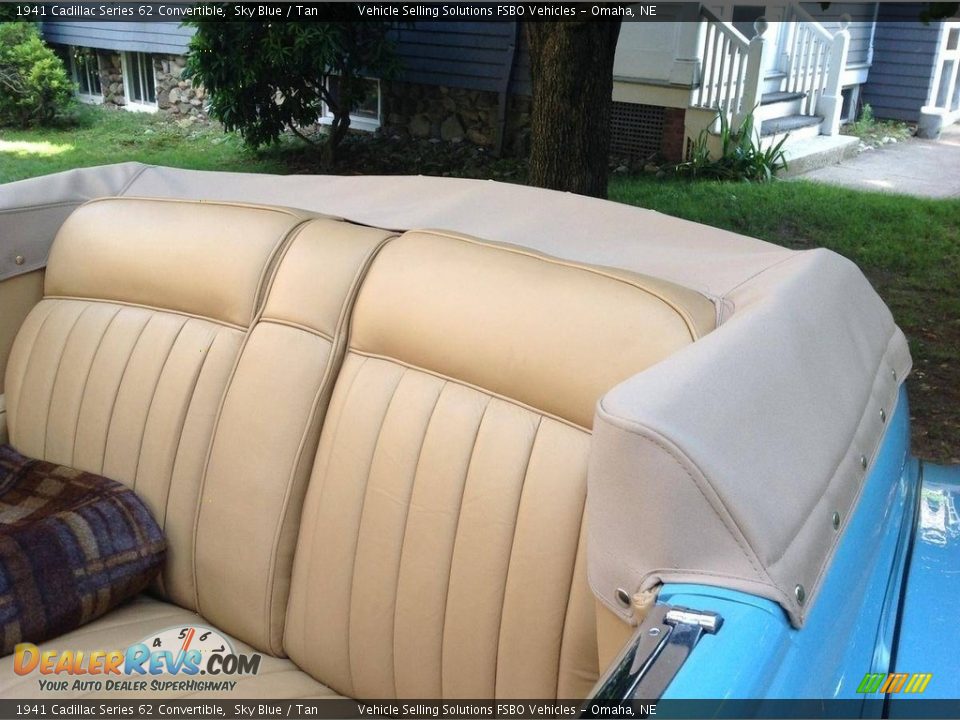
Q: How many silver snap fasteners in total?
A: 7